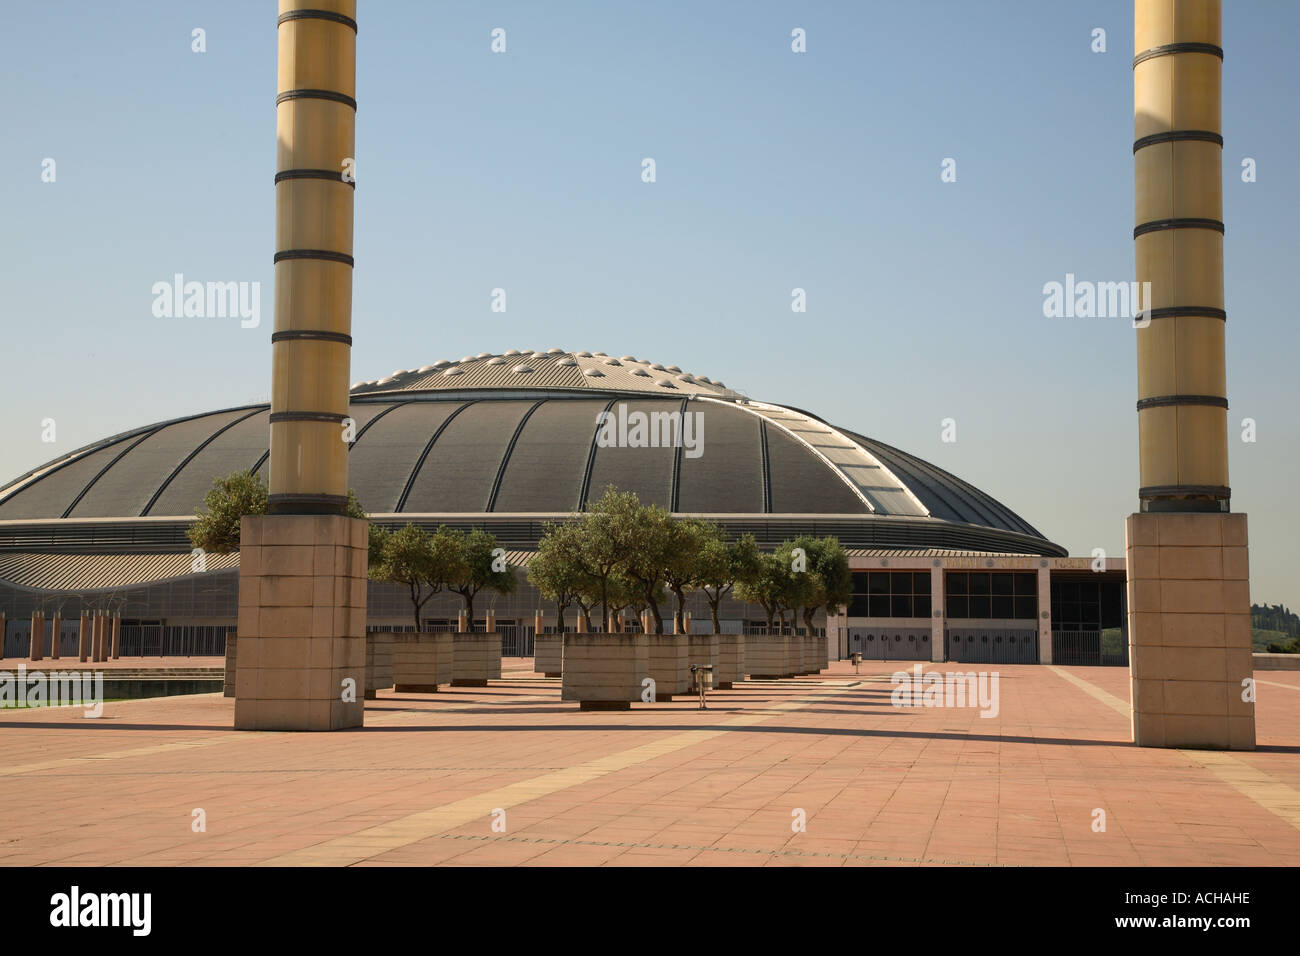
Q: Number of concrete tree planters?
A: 13